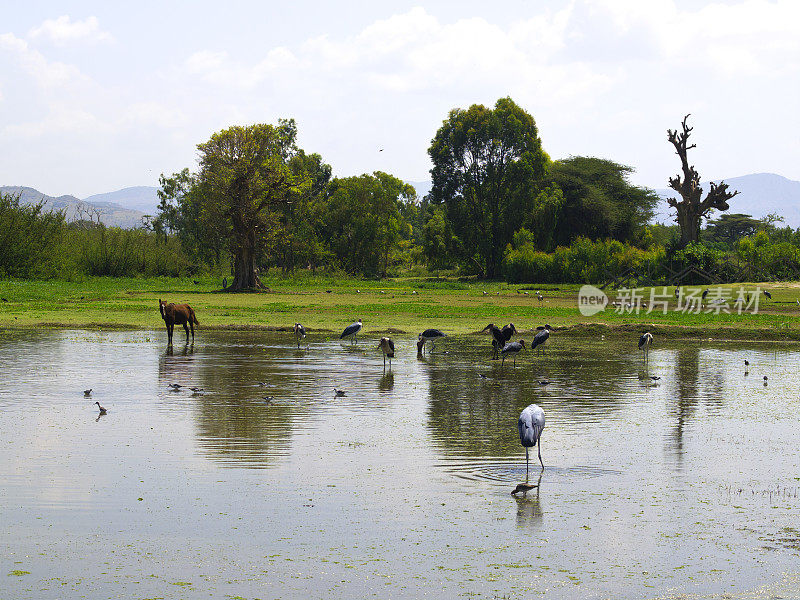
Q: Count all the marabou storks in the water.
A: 10